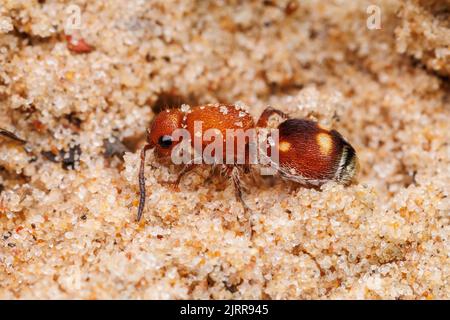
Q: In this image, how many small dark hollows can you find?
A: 1